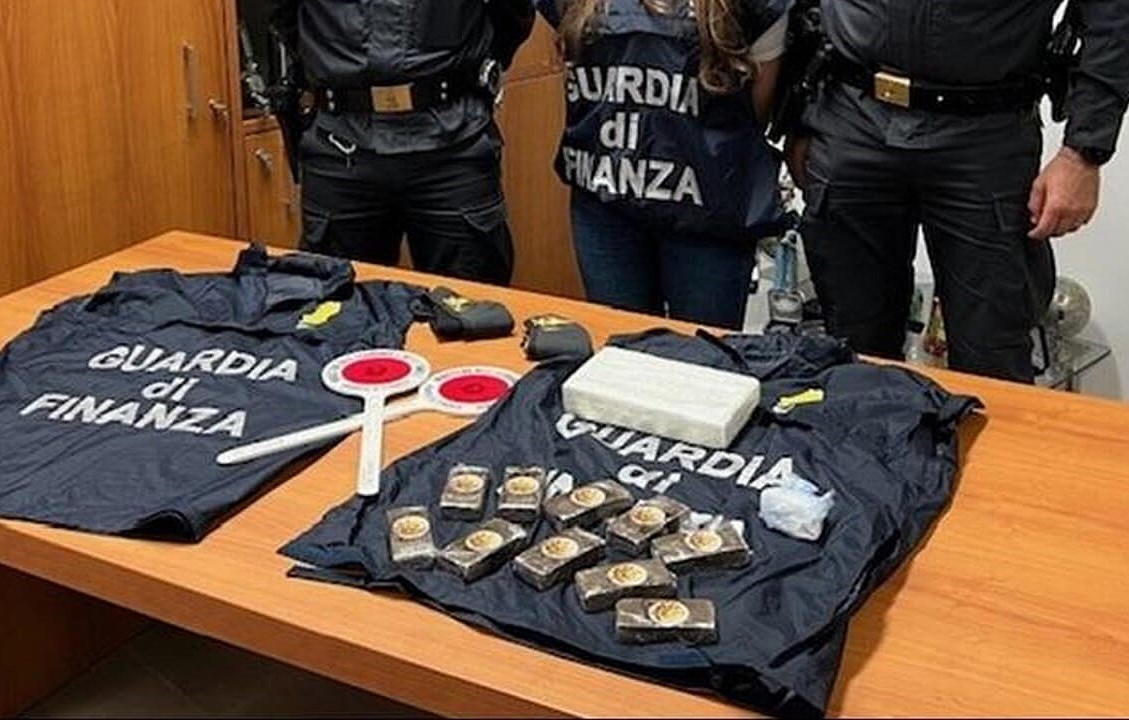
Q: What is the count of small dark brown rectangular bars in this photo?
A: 10